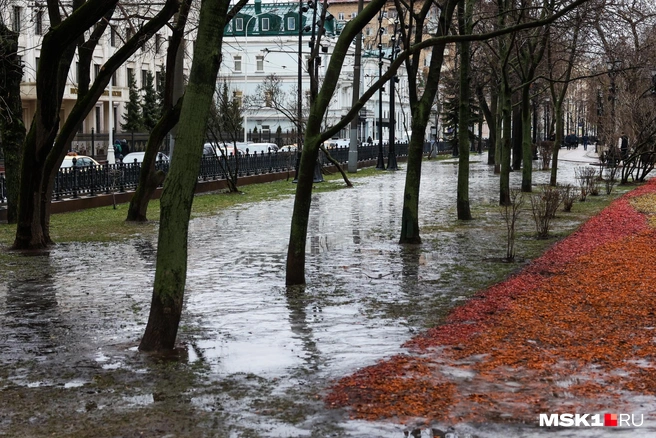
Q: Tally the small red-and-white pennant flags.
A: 0